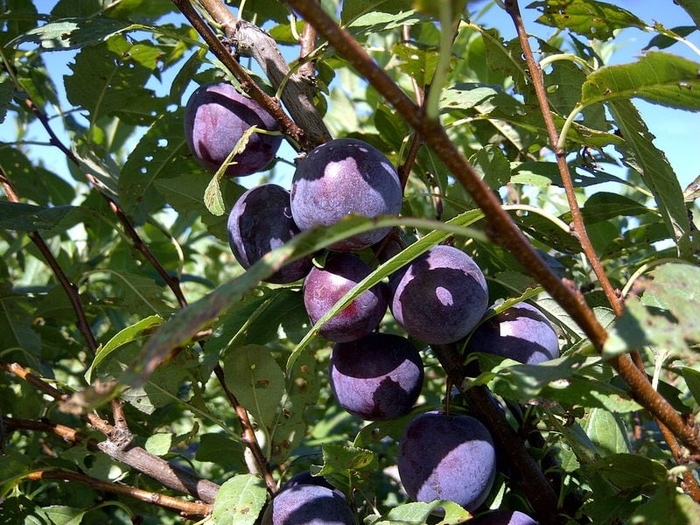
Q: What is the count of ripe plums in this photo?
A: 10